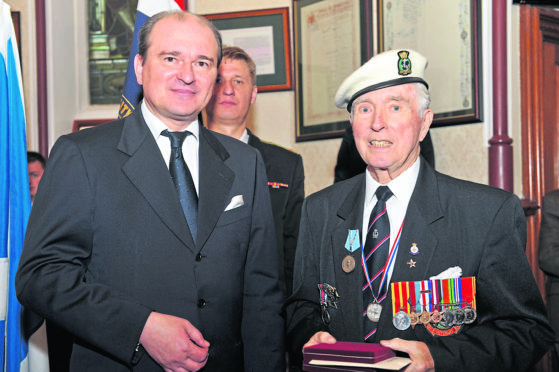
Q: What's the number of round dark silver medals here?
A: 3